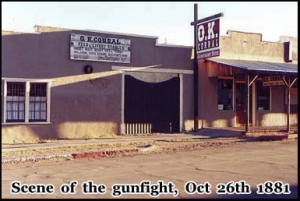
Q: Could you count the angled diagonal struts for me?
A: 3